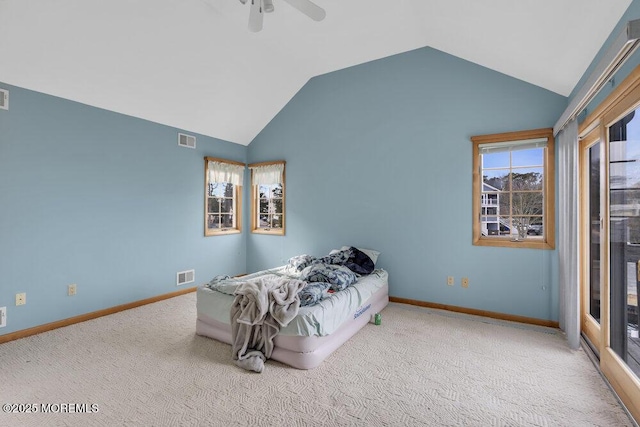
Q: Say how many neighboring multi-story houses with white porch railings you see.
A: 1